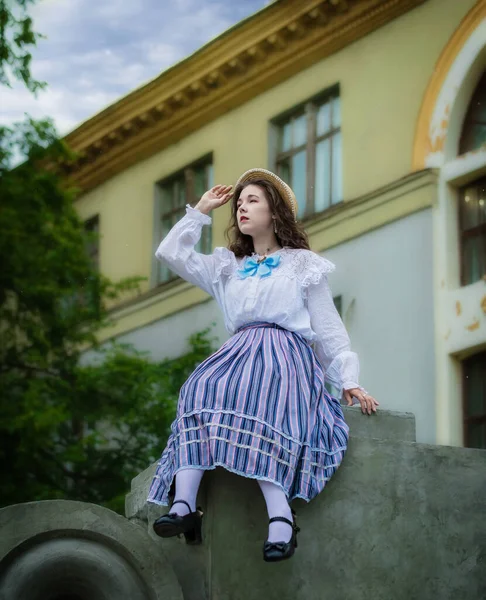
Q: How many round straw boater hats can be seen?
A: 1